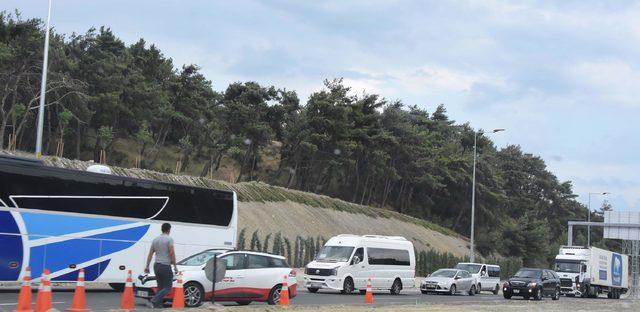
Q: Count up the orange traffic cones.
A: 8